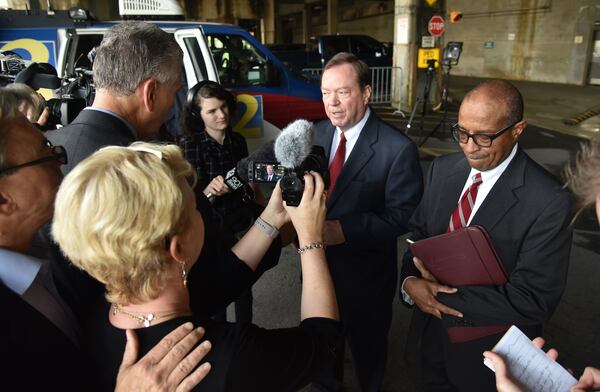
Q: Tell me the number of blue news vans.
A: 1